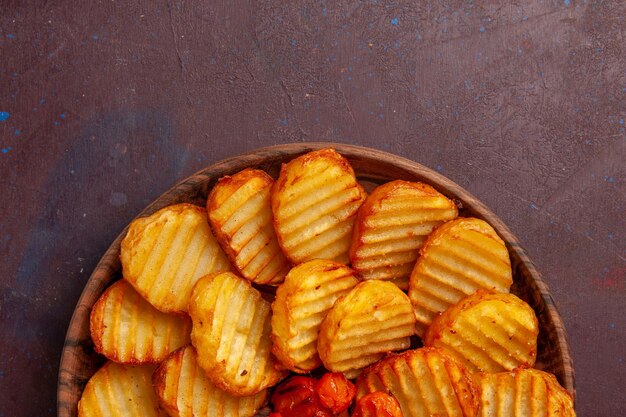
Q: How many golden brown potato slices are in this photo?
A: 14